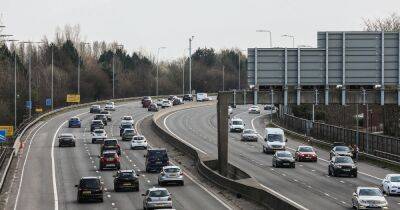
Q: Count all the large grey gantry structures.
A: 1